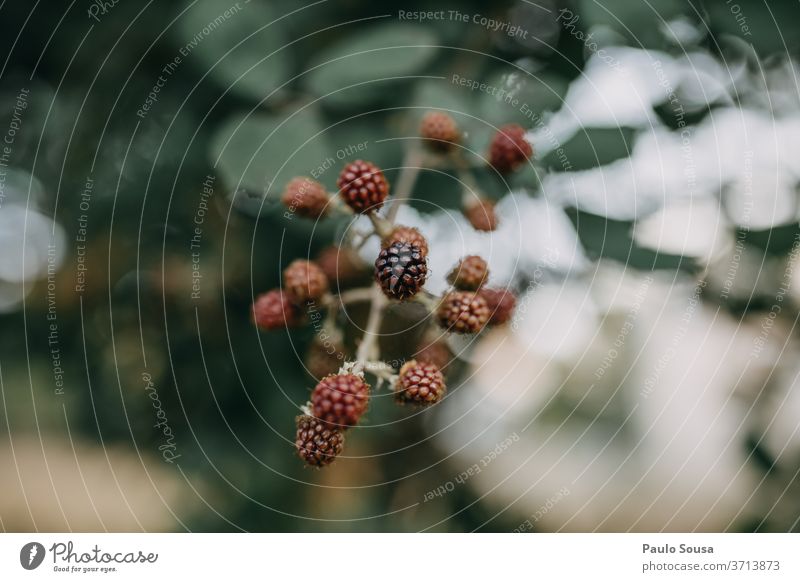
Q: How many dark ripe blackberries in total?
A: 1